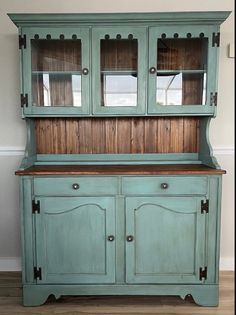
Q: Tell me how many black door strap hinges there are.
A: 8